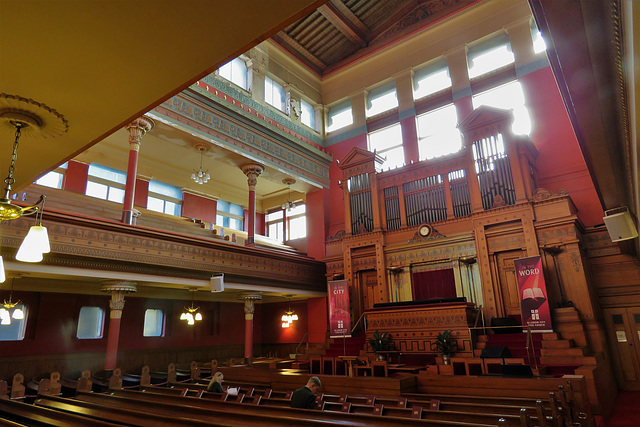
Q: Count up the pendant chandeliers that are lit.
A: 4